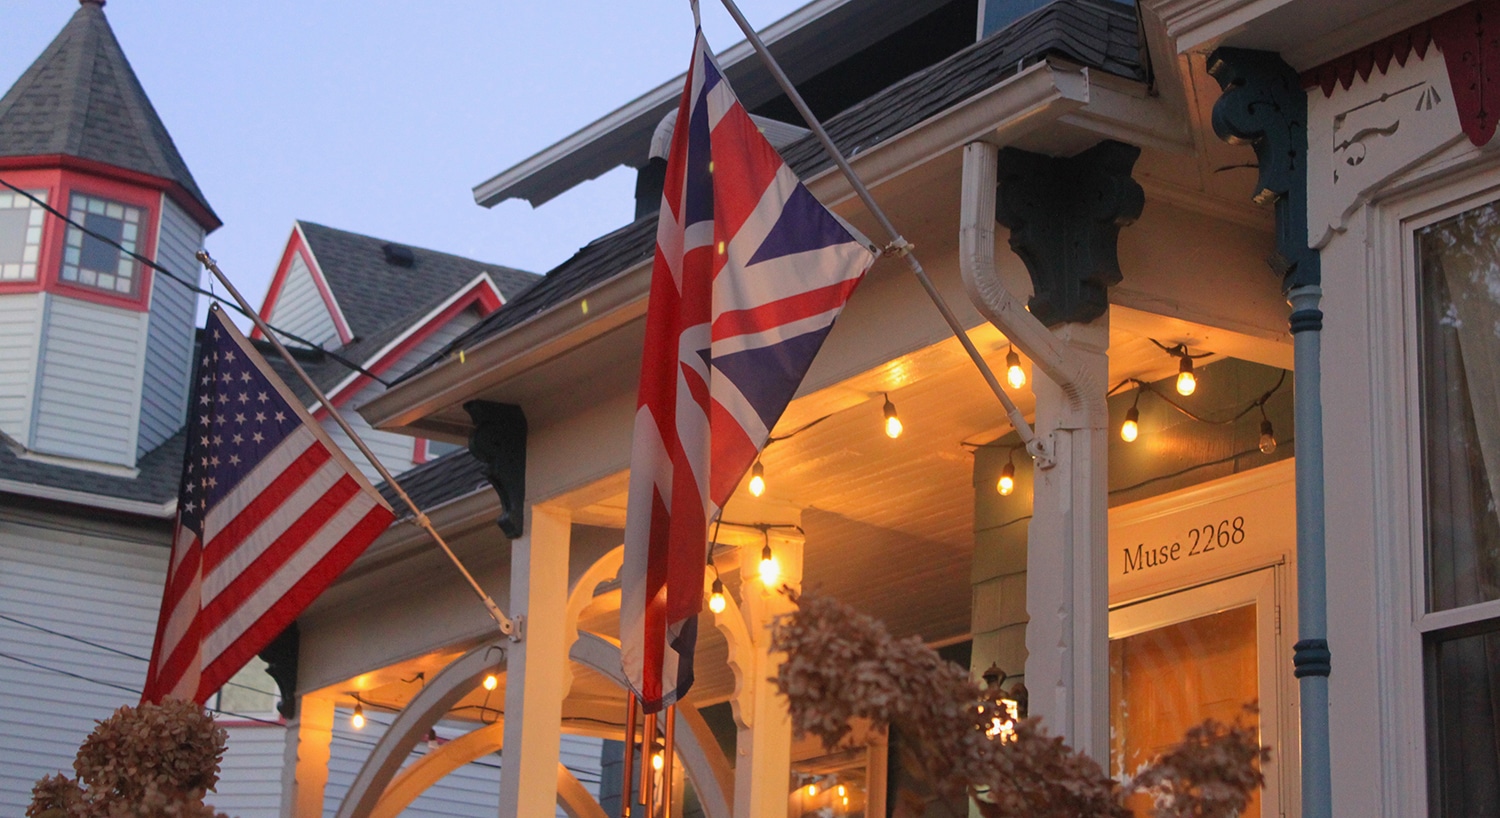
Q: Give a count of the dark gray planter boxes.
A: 0